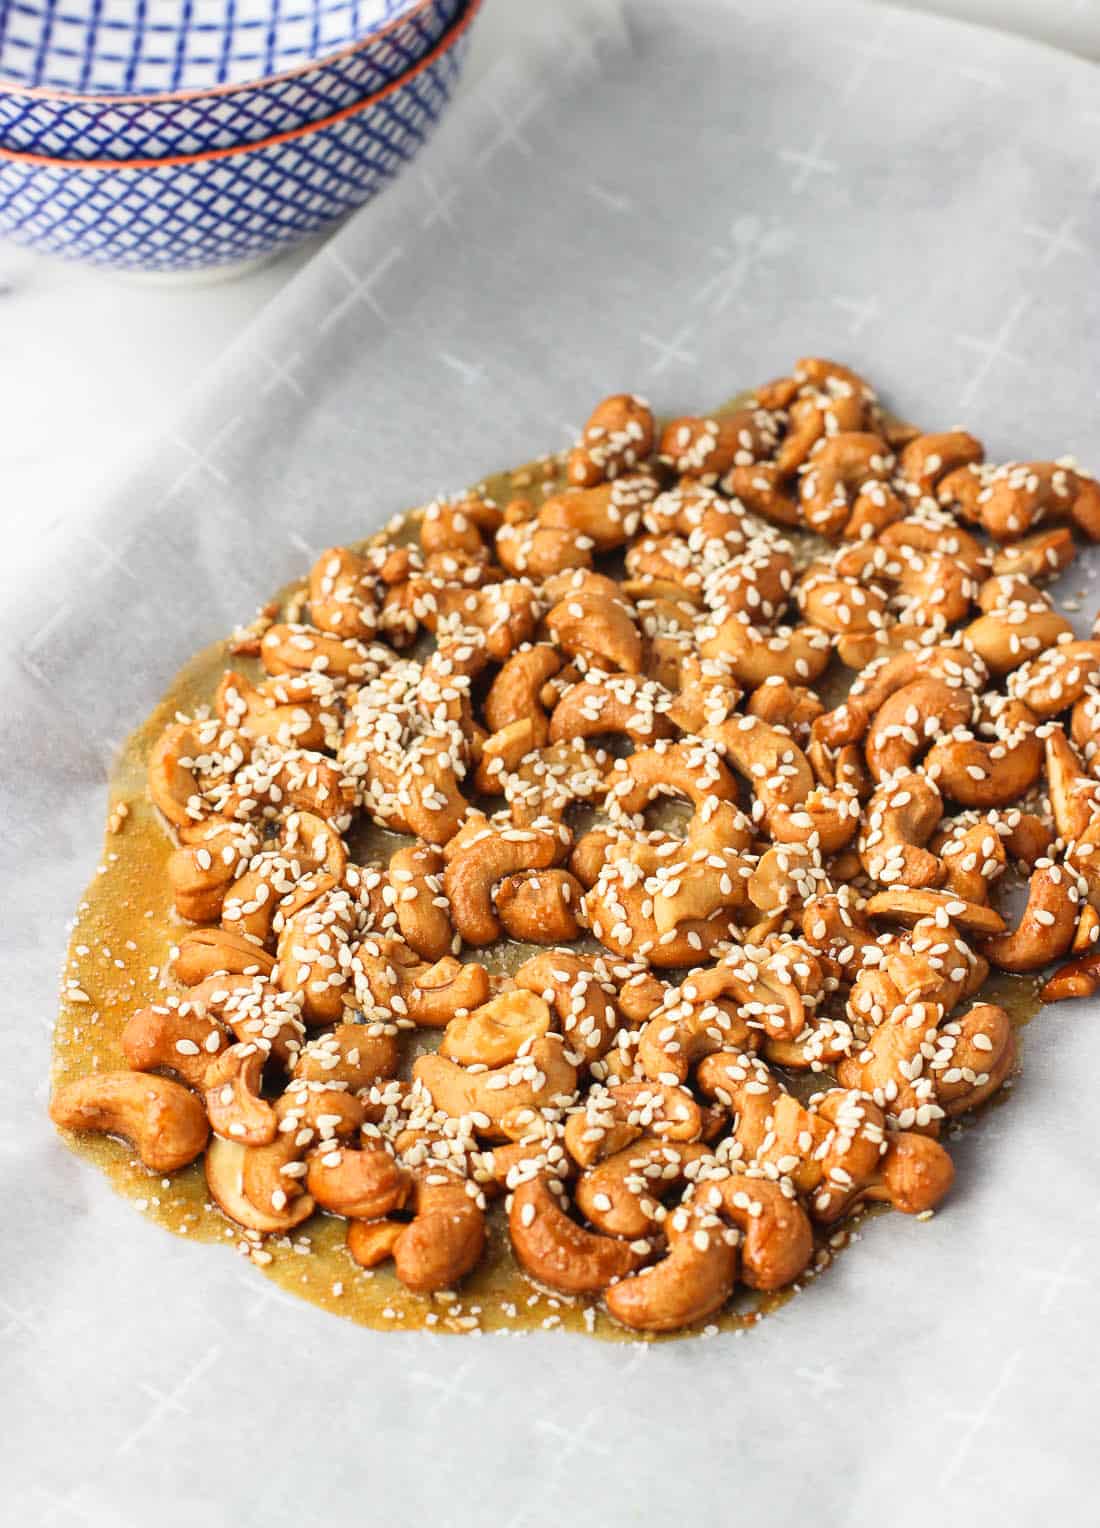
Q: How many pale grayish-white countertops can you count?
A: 1